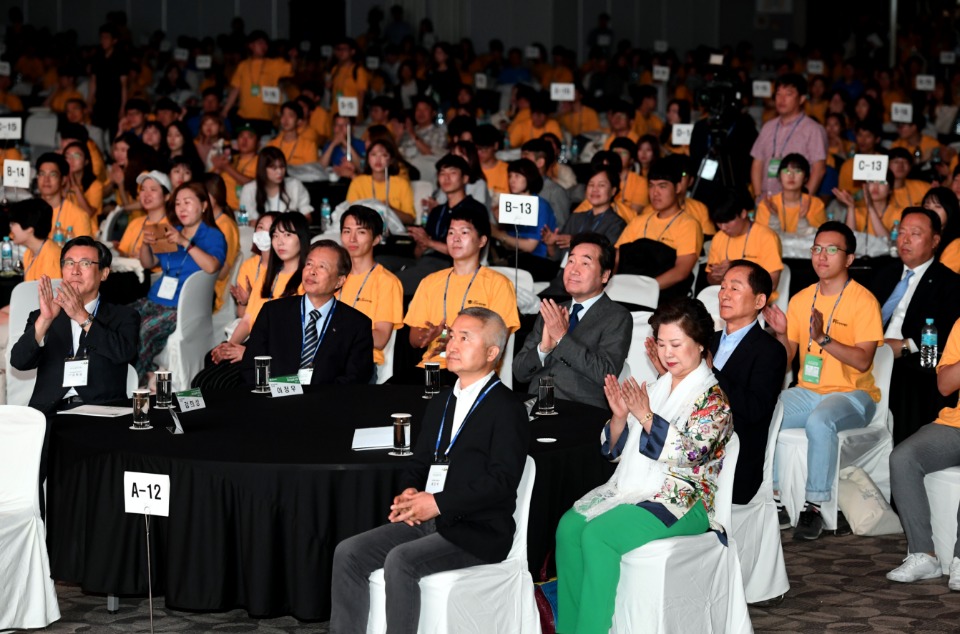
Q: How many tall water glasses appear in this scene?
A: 6